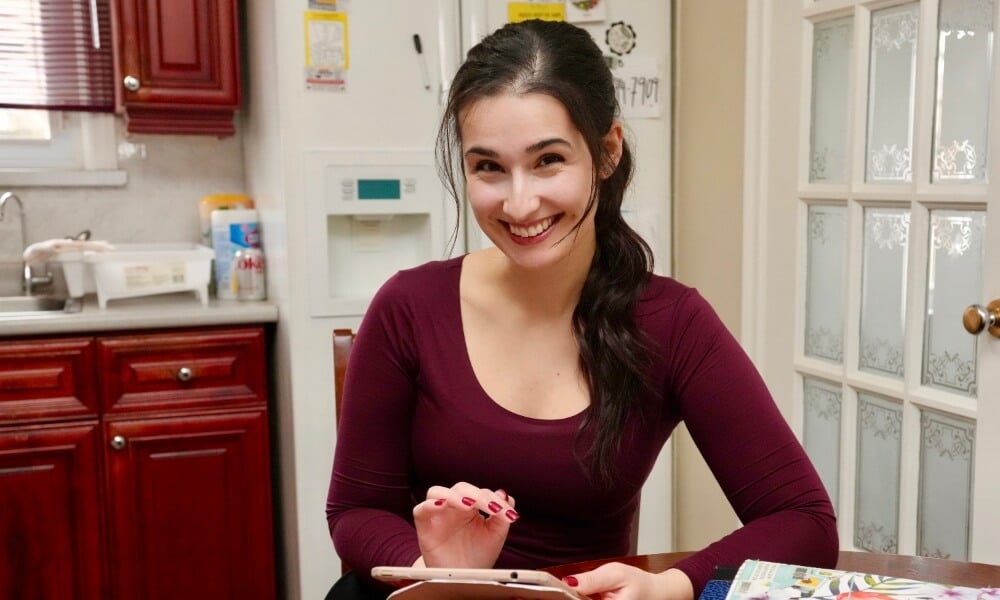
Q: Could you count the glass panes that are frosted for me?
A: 9